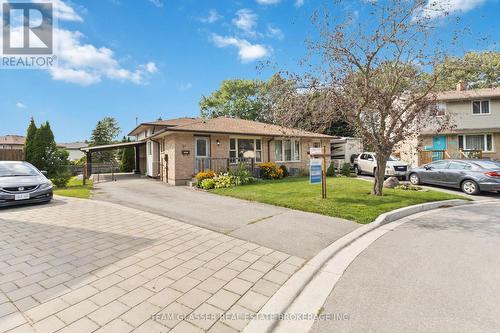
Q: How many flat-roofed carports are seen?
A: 1